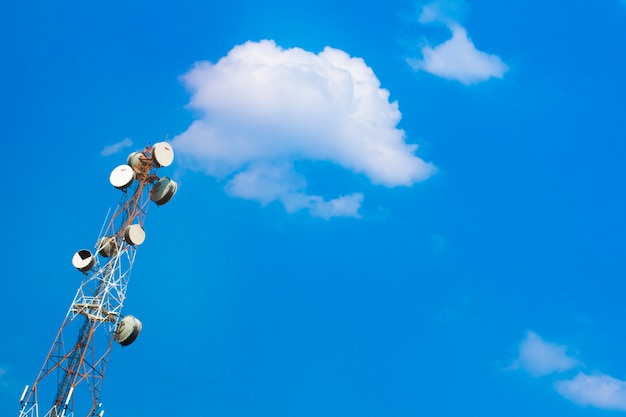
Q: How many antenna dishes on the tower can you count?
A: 8